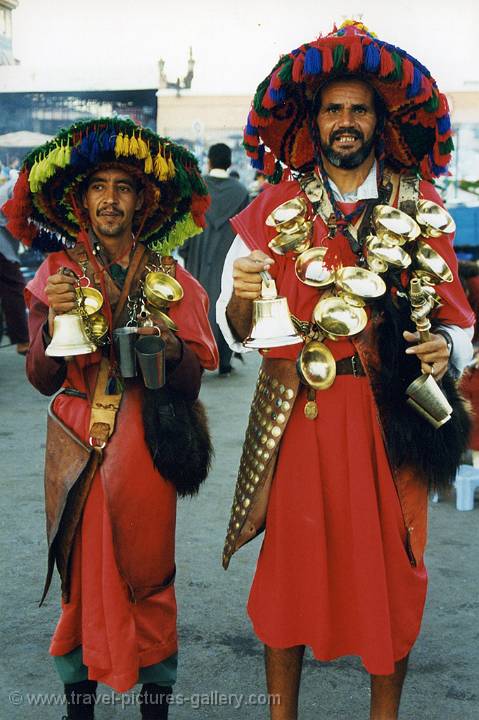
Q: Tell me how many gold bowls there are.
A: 14